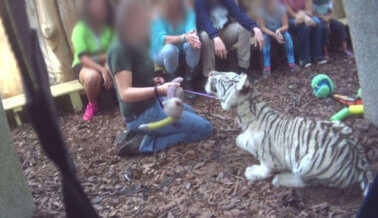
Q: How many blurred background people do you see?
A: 6